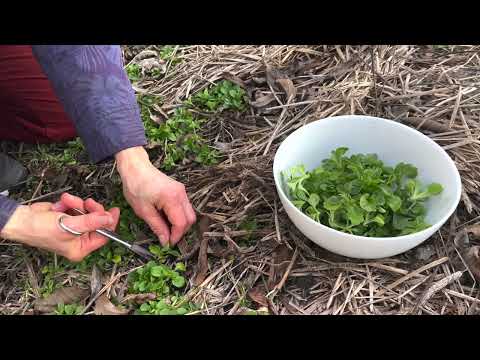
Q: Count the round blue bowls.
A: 0